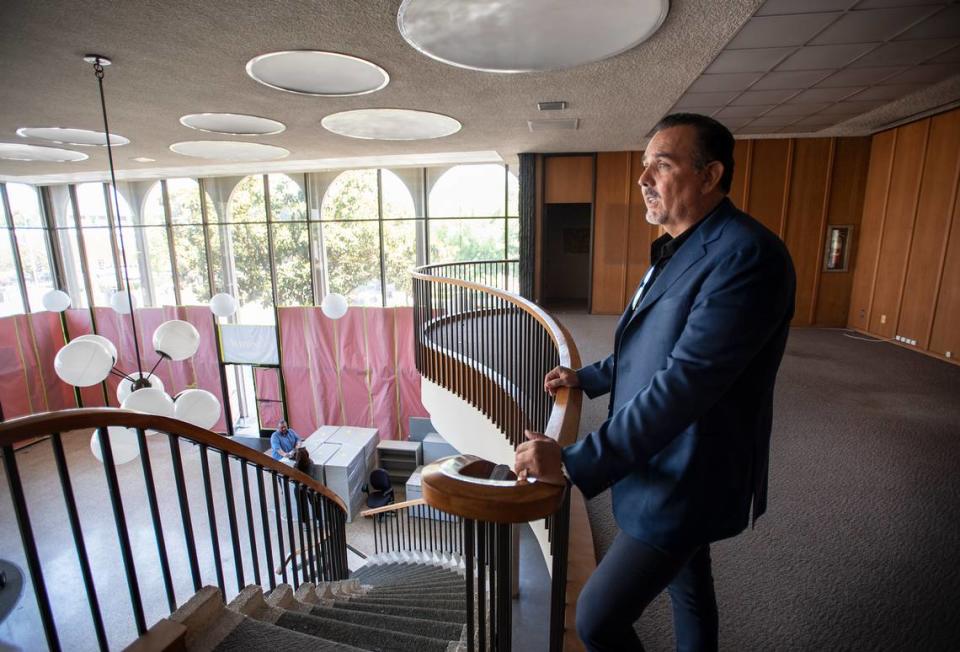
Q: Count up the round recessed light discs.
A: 7